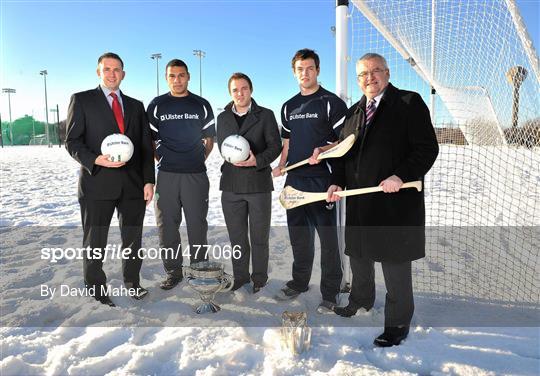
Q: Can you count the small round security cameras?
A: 0